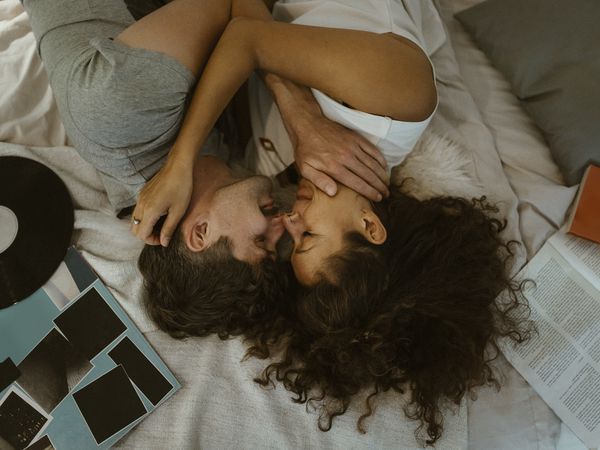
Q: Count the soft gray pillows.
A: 1